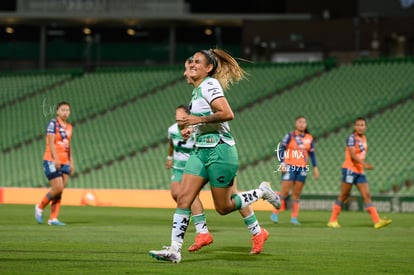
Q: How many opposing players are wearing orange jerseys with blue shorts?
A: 3